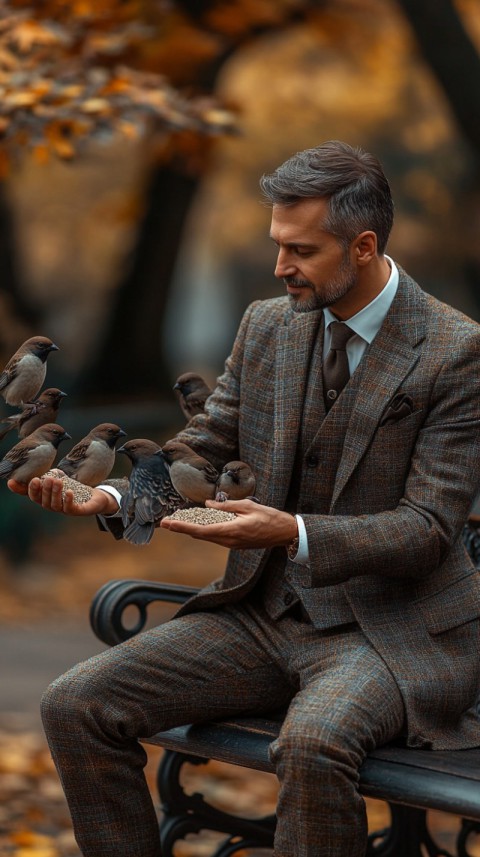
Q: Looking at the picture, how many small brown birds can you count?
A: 7